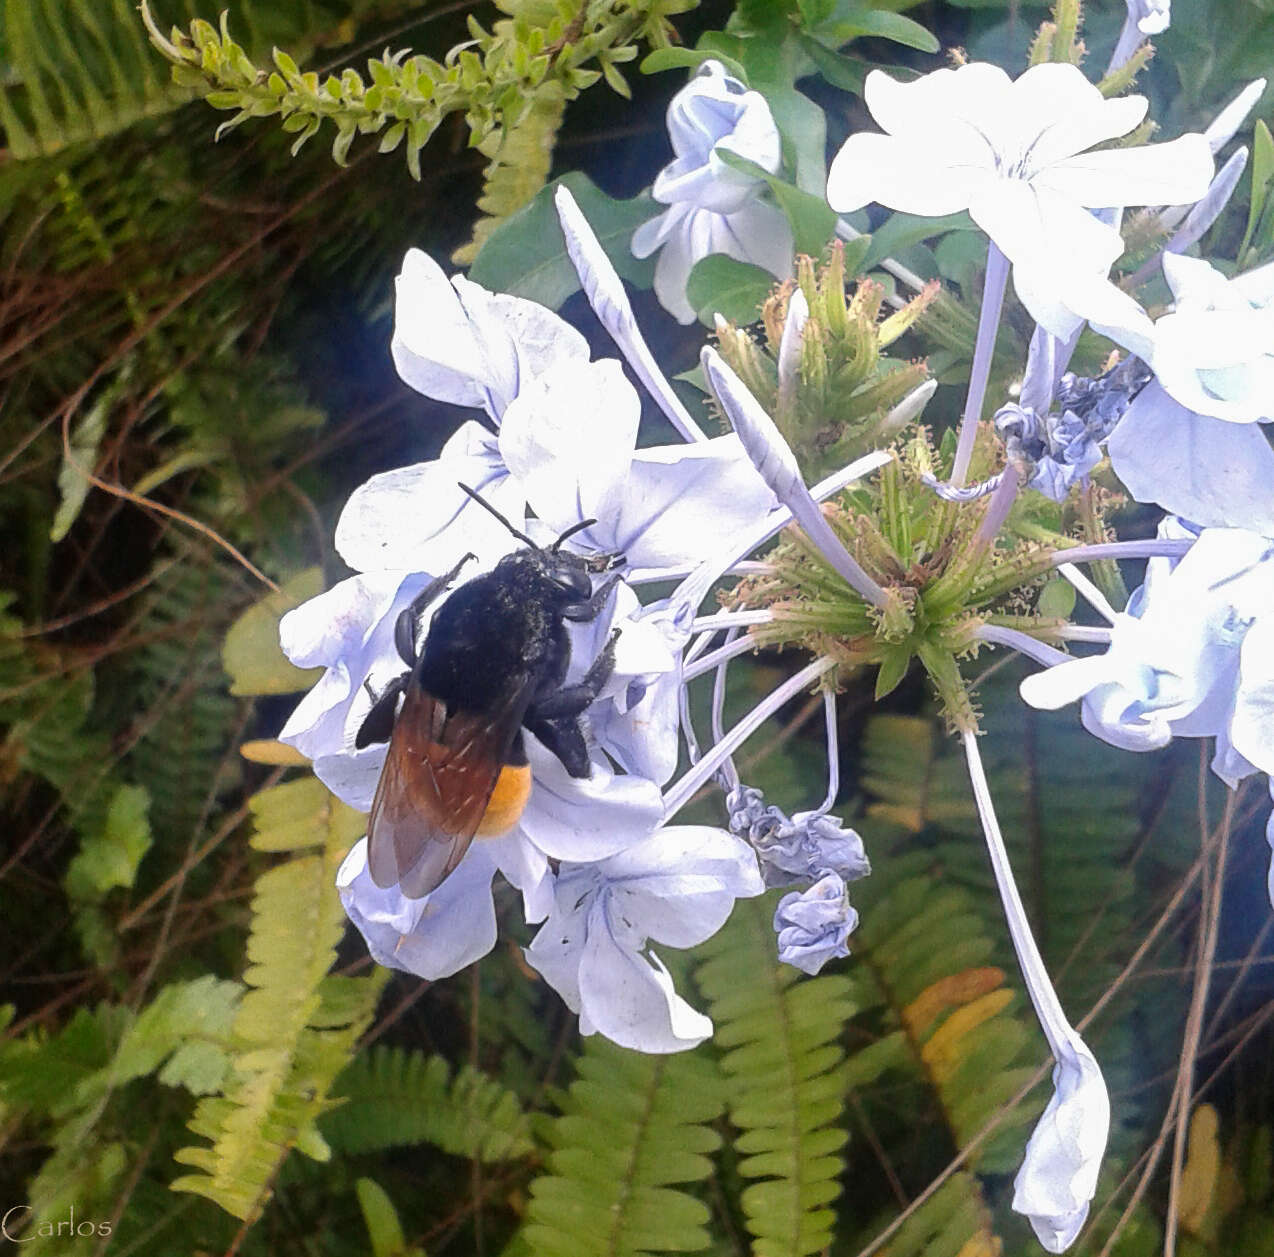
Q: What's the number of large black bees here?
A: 1